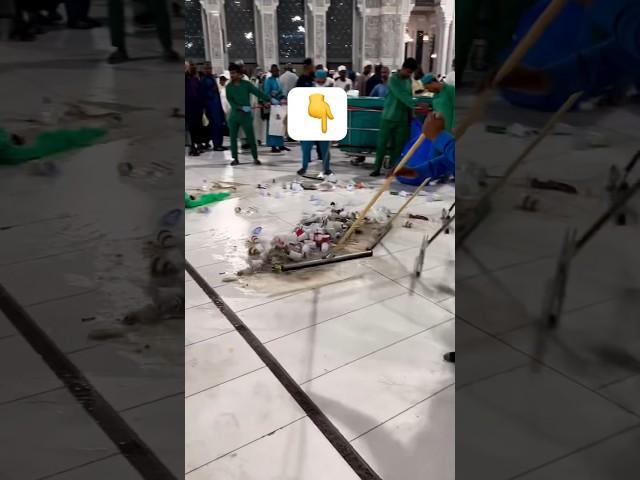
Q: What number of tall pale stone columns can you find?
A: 5